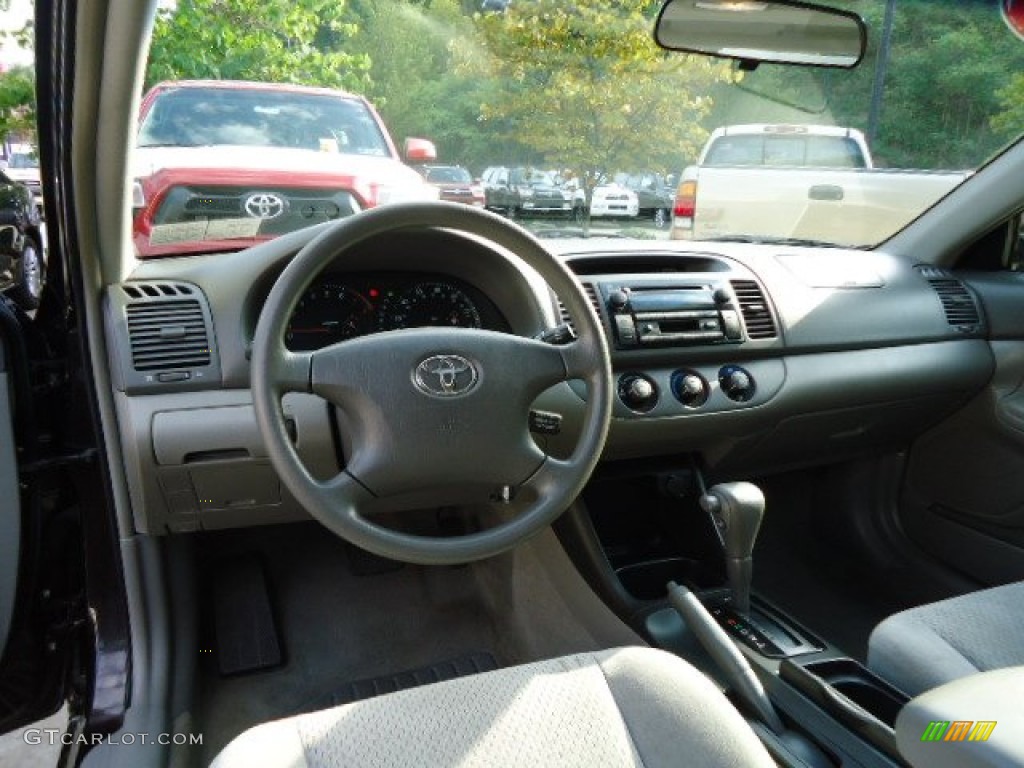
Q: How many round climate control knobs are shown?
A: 3